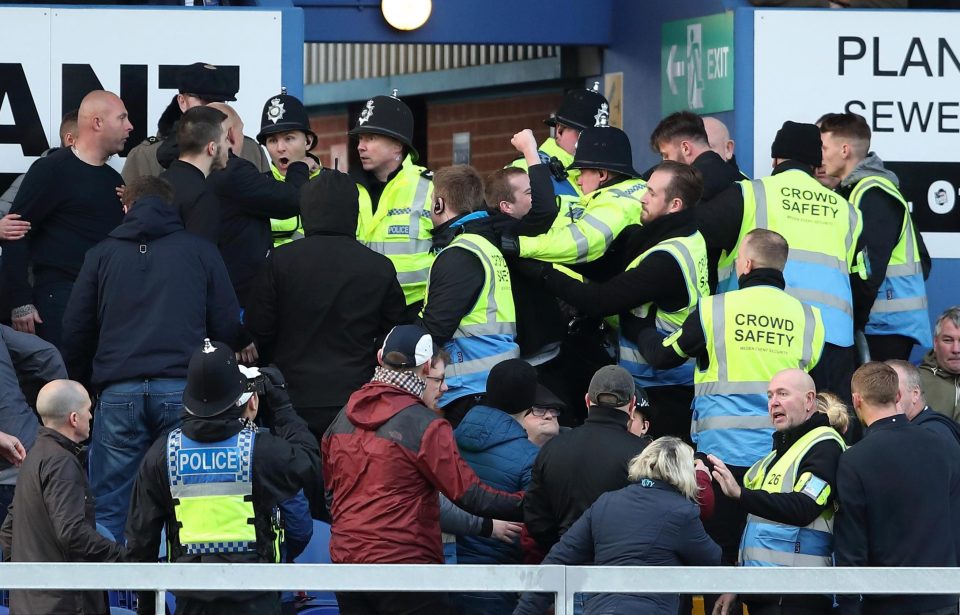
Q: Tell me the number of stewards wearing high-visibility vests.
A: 6